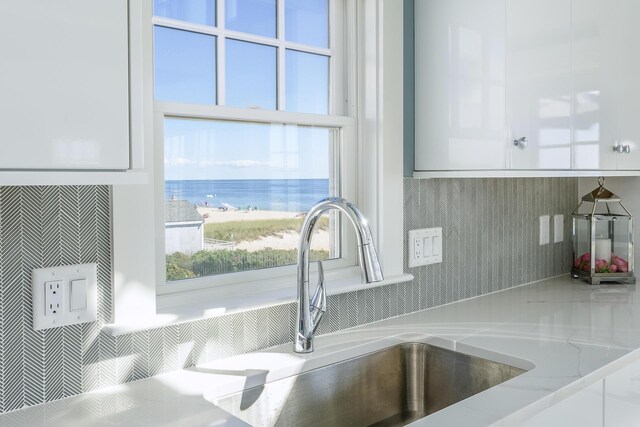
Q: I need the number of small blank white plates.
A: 2